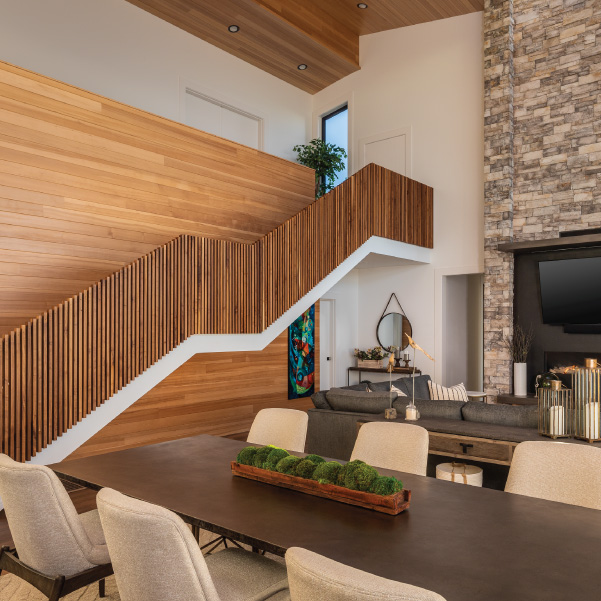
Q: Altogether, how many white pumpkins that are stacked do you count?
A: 0